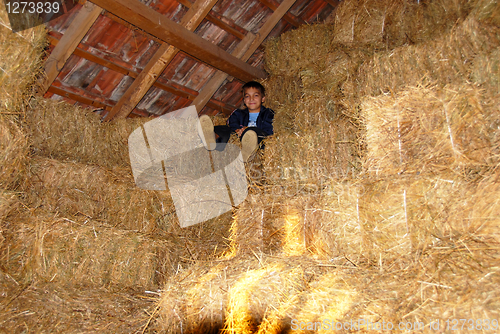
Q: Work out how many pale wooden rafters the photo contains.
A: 3